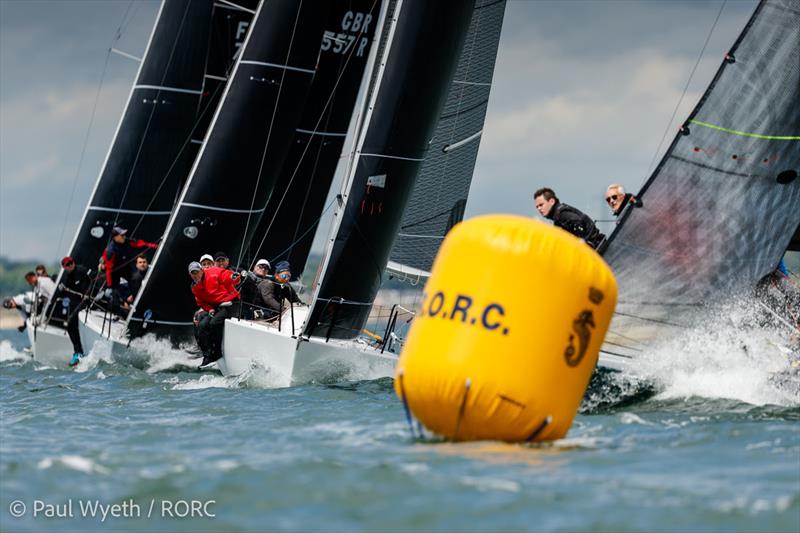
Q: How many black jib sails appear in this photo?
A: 3